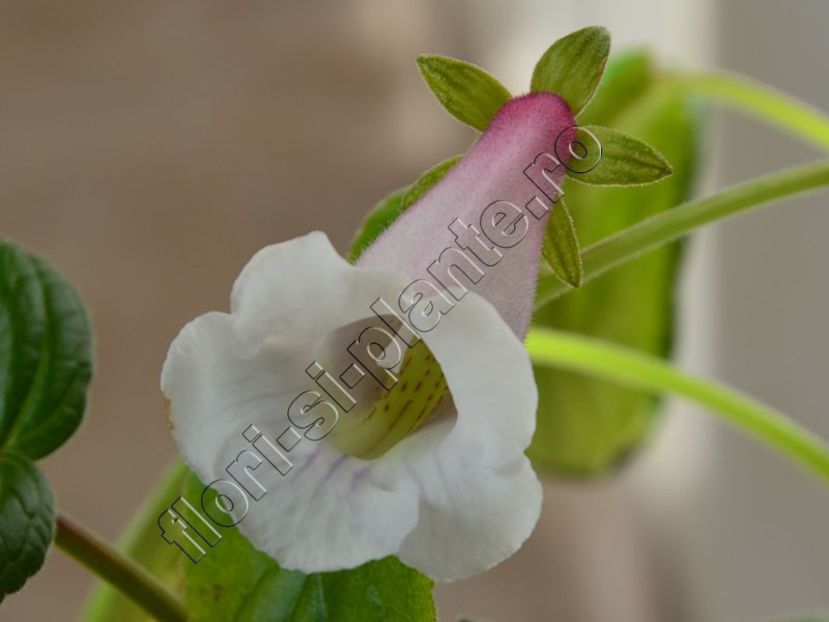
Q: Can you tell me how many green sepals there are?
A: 5